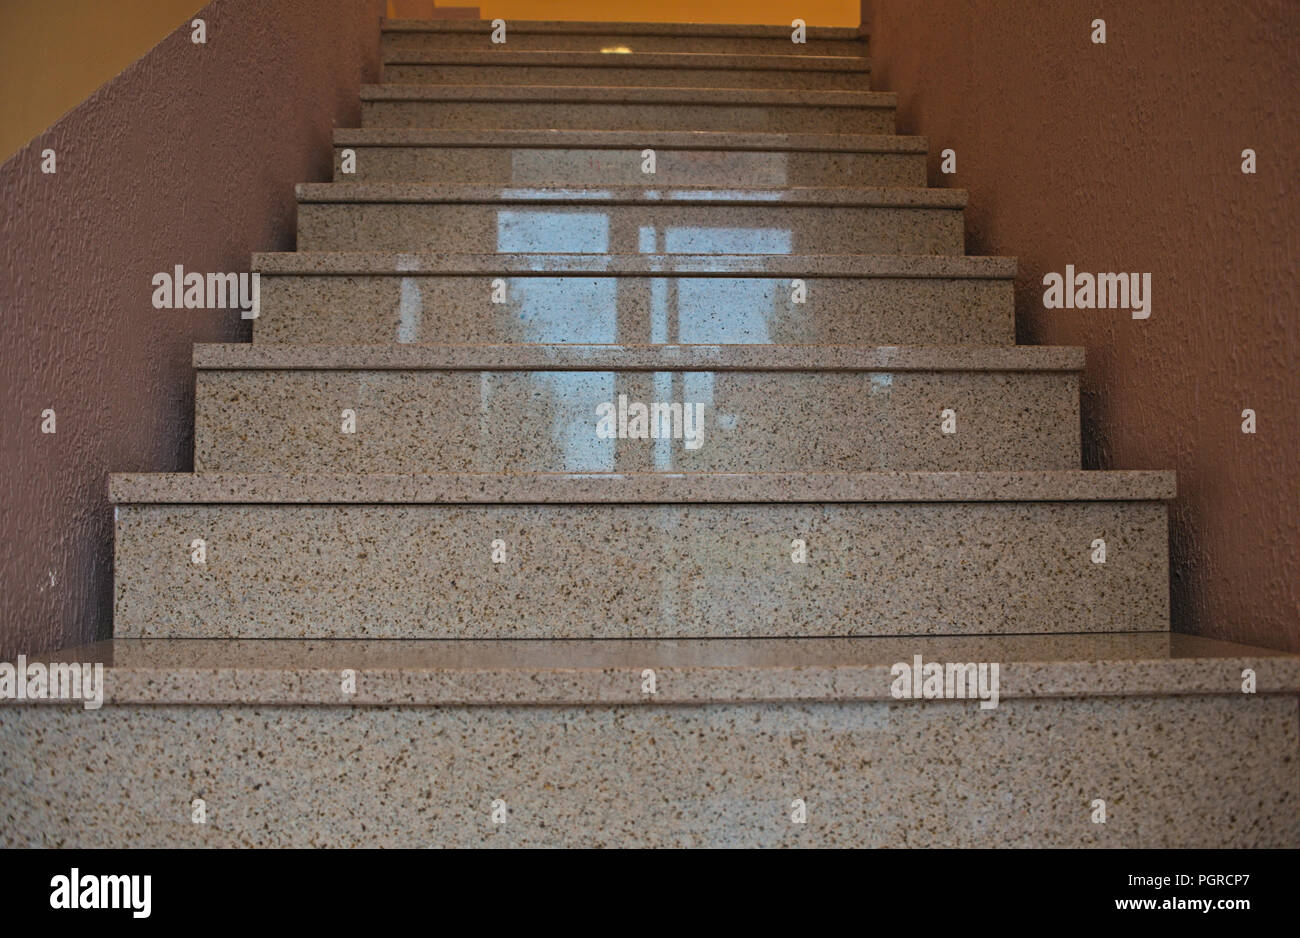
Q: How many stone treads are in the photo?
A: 9